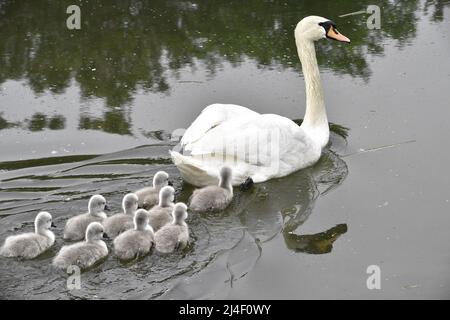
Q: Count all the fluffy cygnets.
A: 9